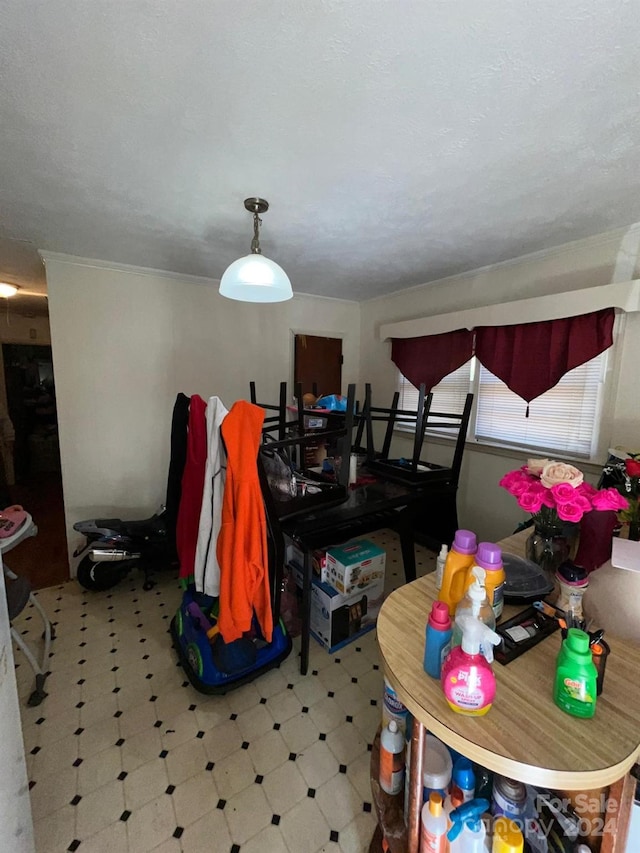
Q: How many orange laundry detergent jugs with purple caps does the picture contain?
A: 2